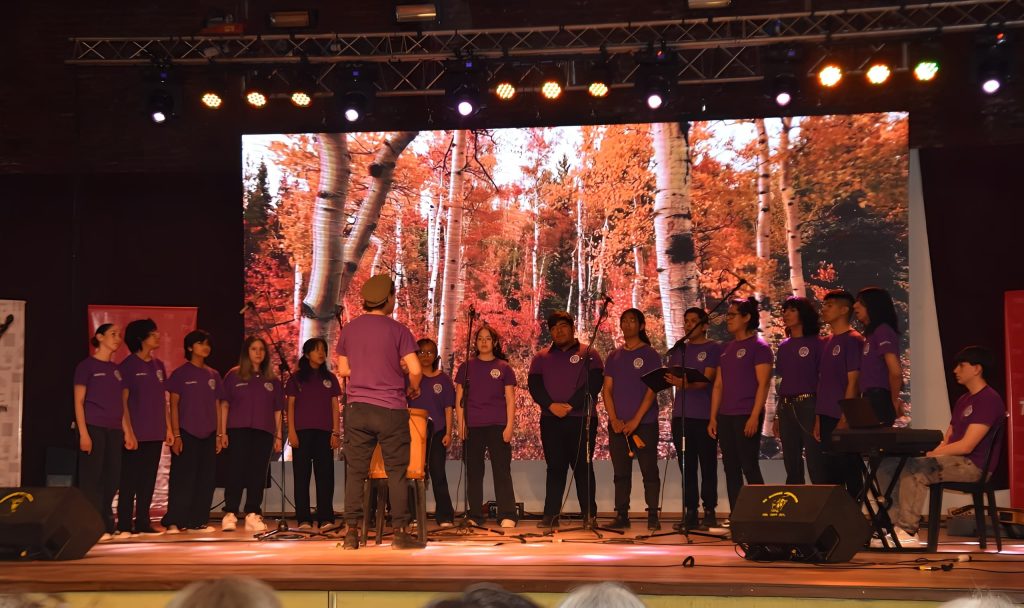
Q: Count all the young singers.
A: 14